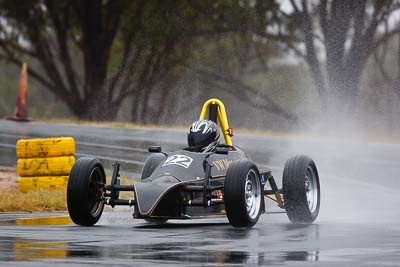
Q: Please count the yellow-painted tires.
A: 3